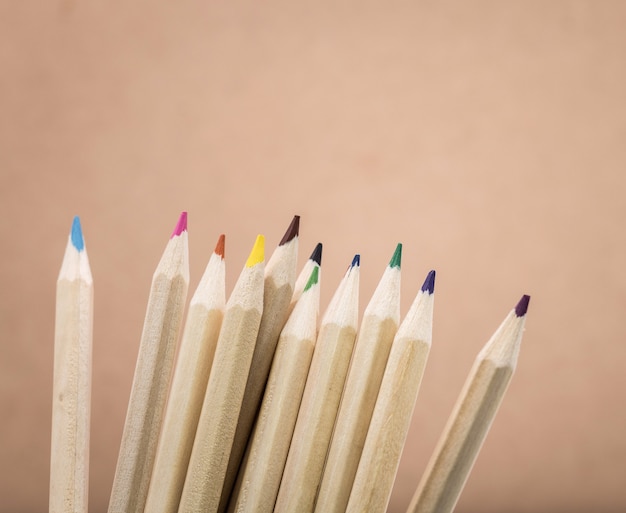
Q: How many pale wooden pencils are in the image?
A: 11